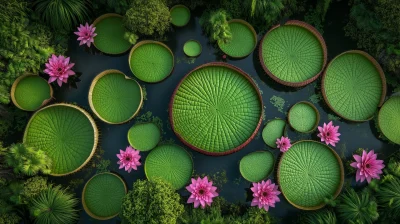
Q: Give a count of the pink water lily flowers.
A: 8